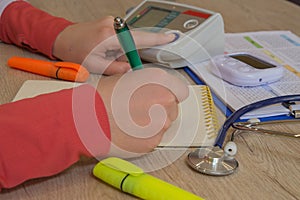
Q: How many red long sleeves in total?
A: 2